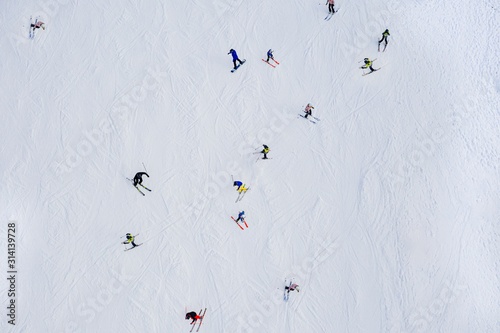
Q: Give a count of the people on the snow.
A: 14